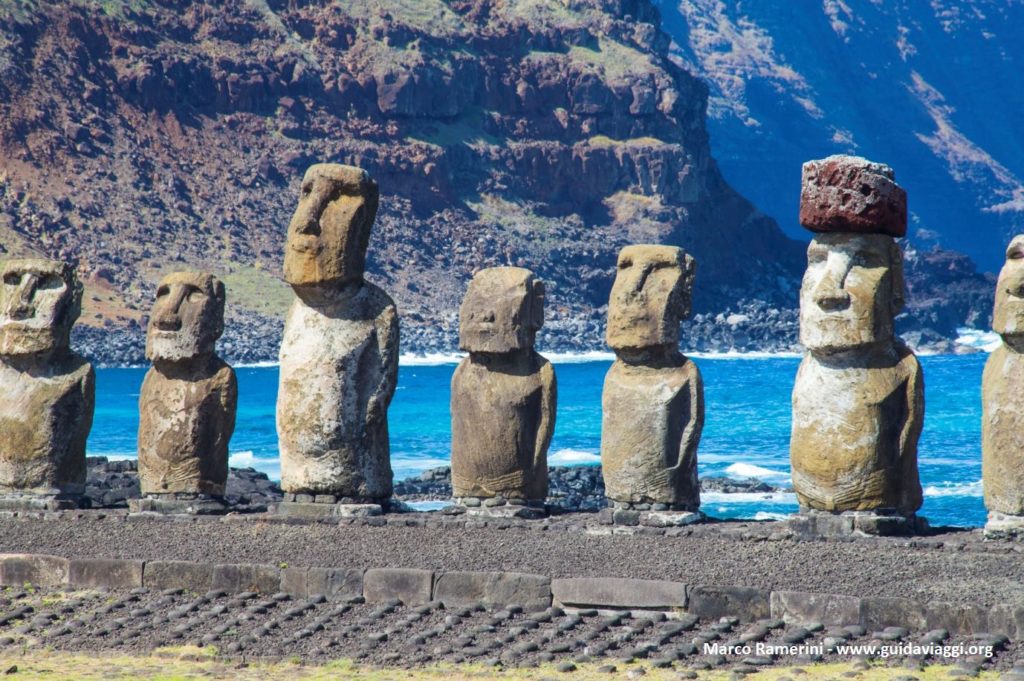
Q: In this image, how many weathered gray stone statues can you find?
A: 7